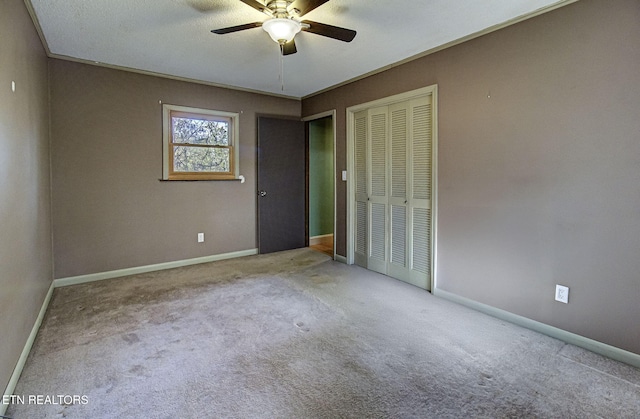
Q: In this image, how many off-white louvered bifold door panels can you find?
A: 4